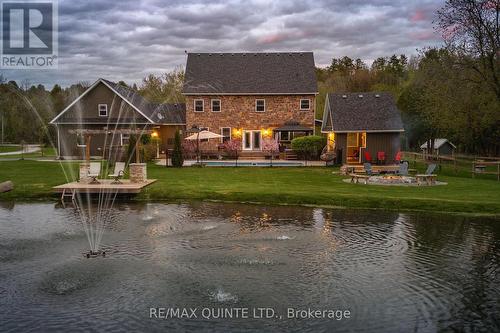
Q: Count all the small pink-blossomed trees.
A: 3